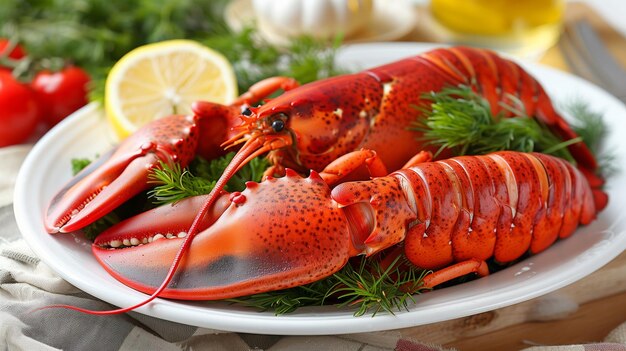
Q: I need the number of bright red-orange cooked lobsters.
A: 2